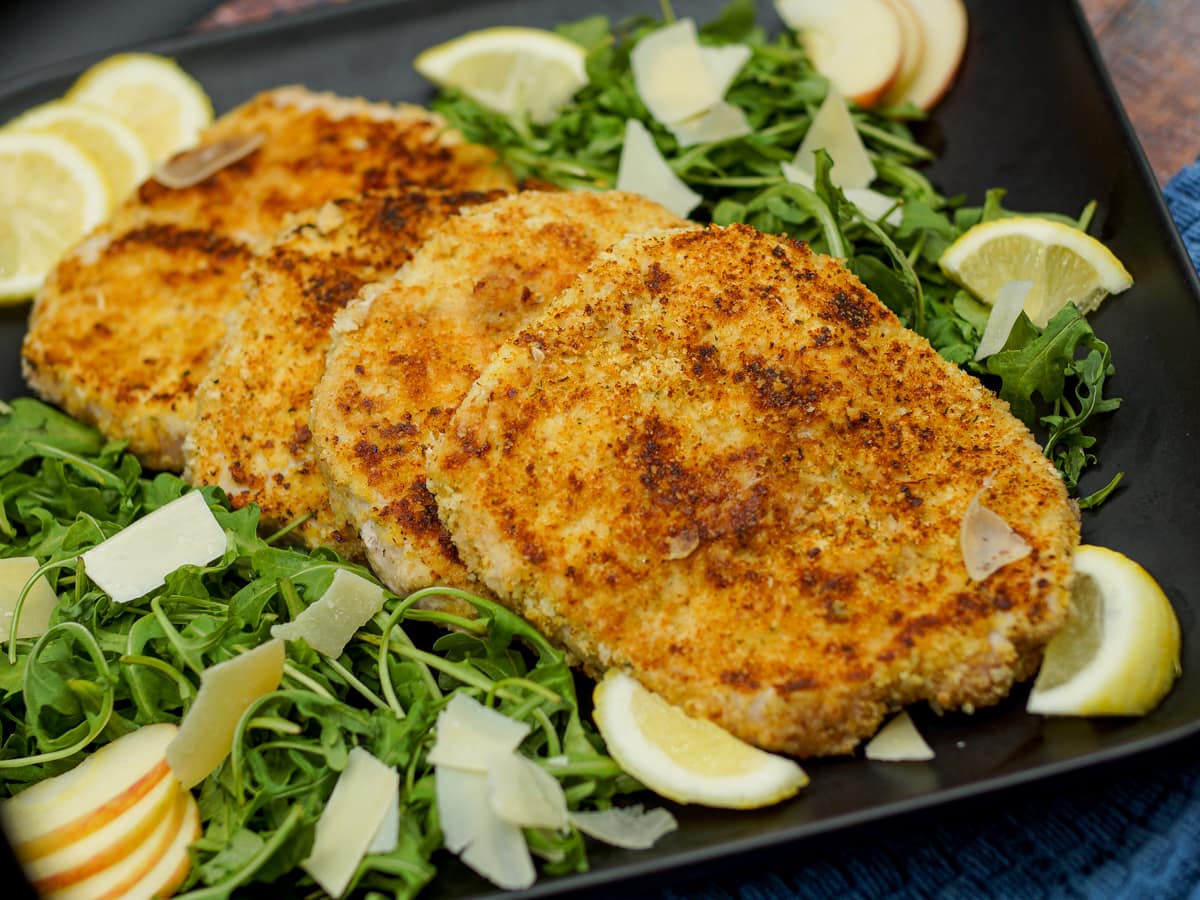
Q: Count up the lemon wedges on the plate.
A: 4